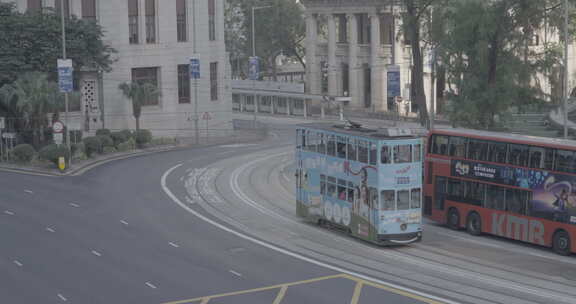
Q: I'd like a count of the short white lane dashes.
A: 11